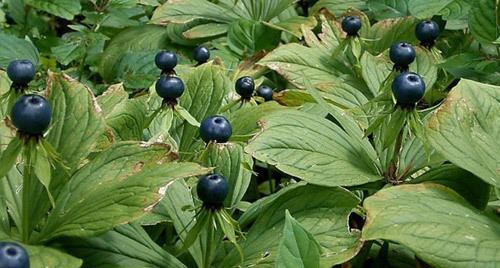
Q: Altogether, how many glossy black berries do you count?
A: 14